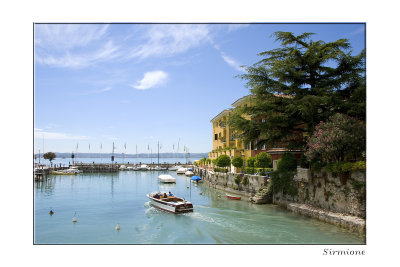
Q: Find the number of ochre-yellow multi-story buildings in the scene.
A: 1